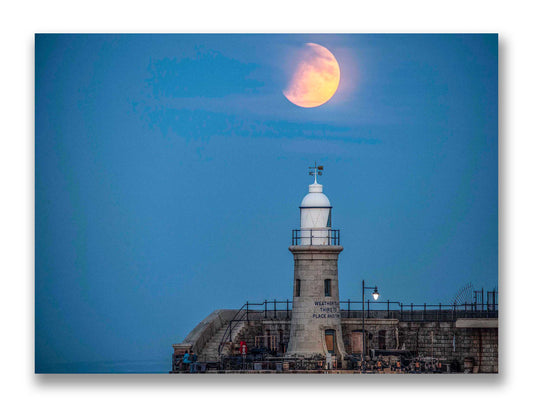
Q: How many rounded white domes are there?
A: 1